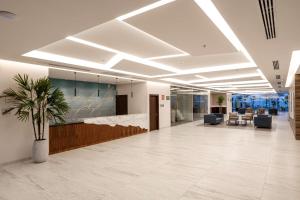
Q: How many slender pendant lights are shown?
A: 4